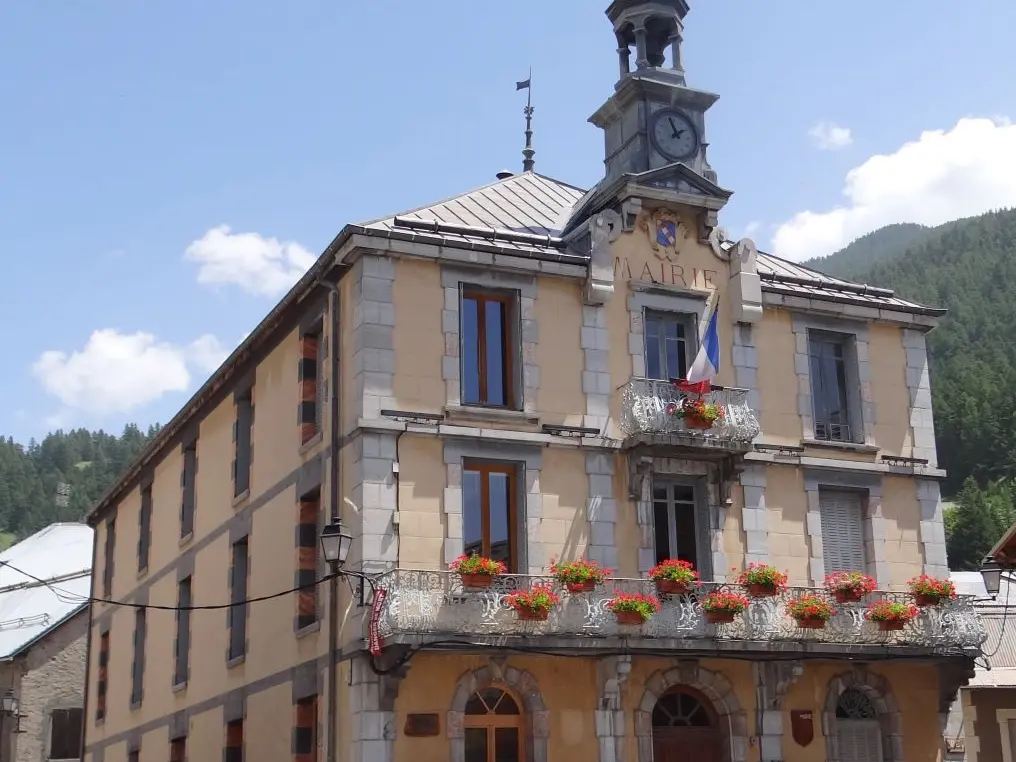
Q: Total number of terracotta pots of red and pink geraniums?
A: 12